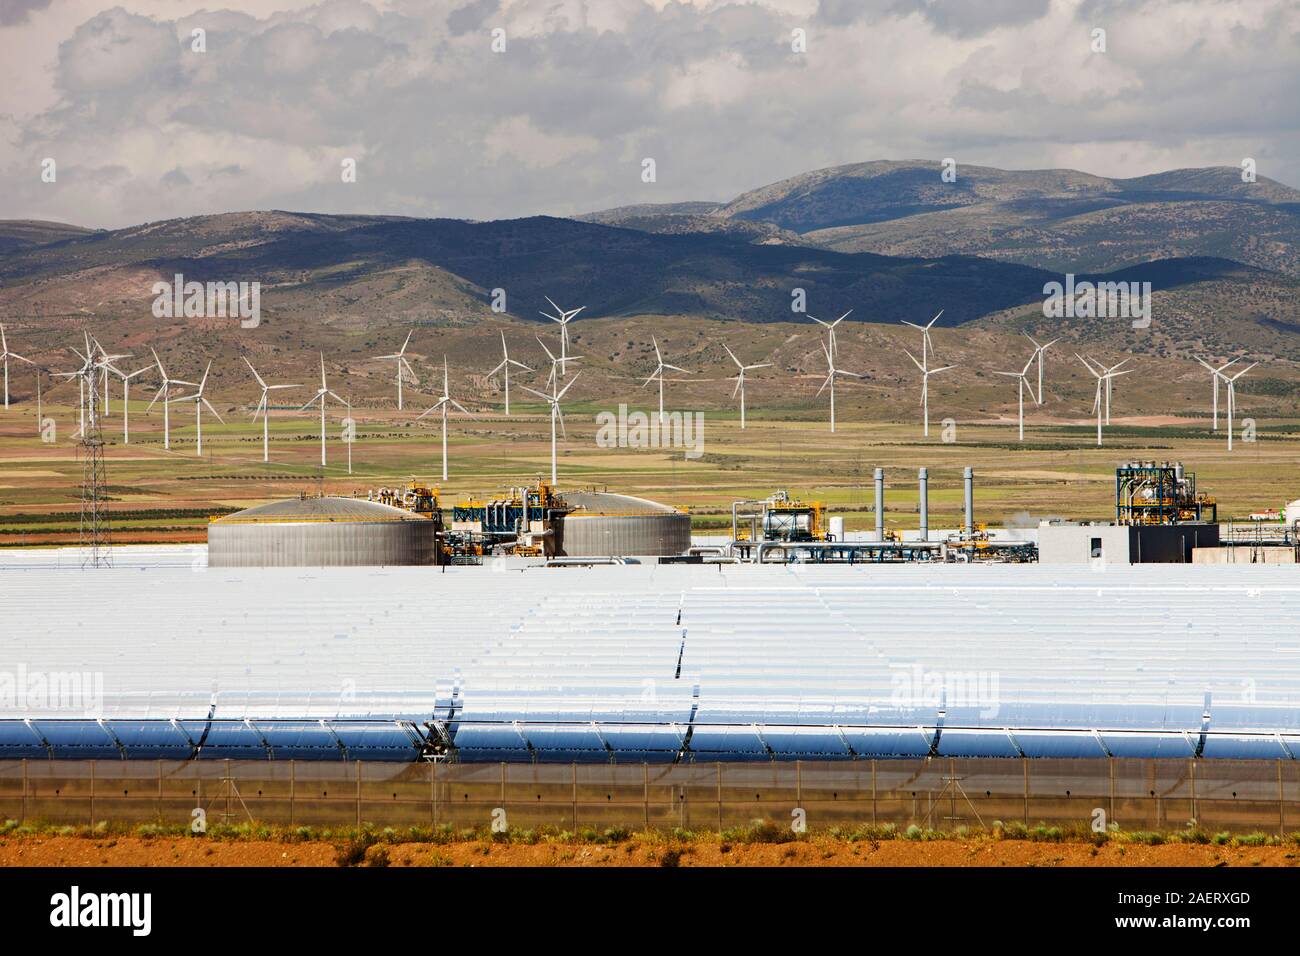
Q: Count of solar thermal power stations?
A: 1